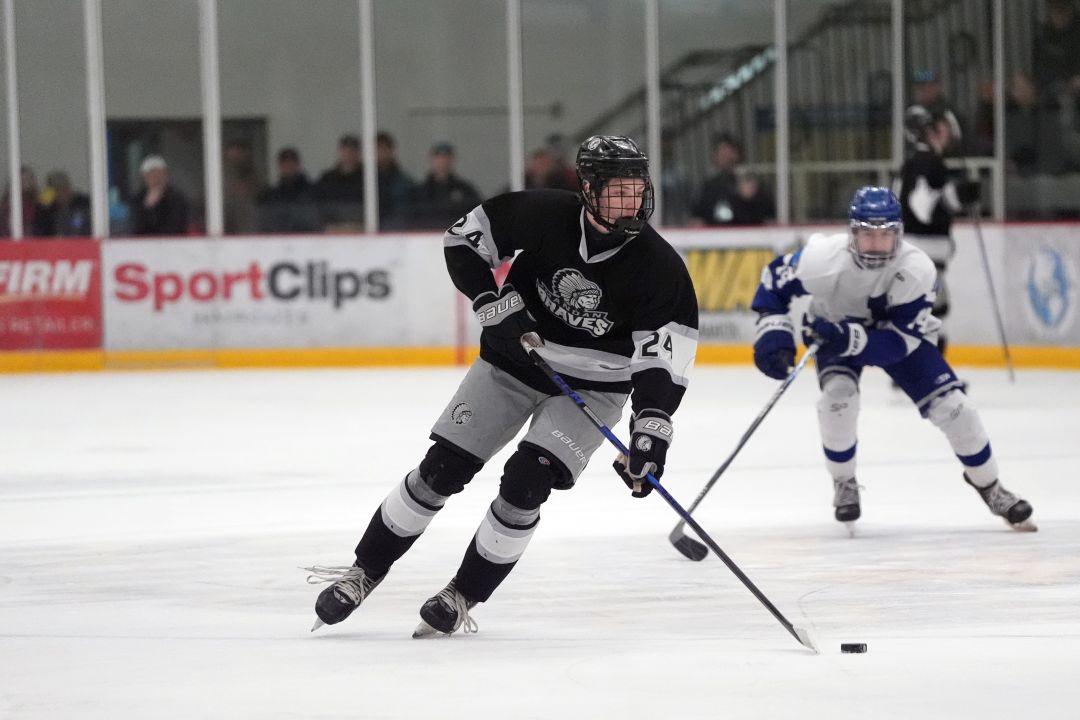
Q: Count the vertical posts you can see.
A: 9